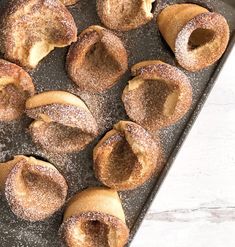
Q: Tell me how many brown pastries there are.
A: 10